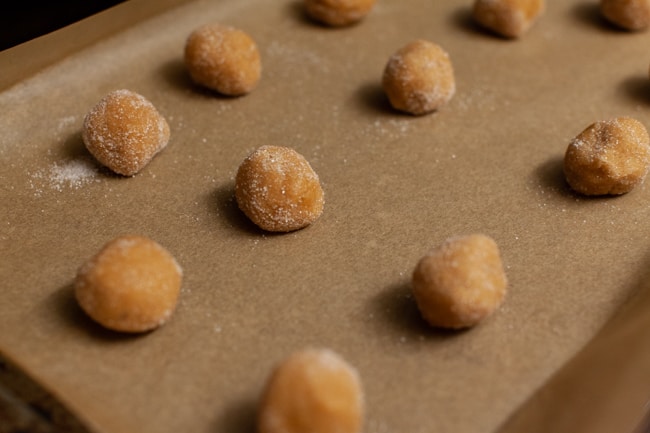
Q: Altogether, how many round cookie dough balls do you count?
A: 11